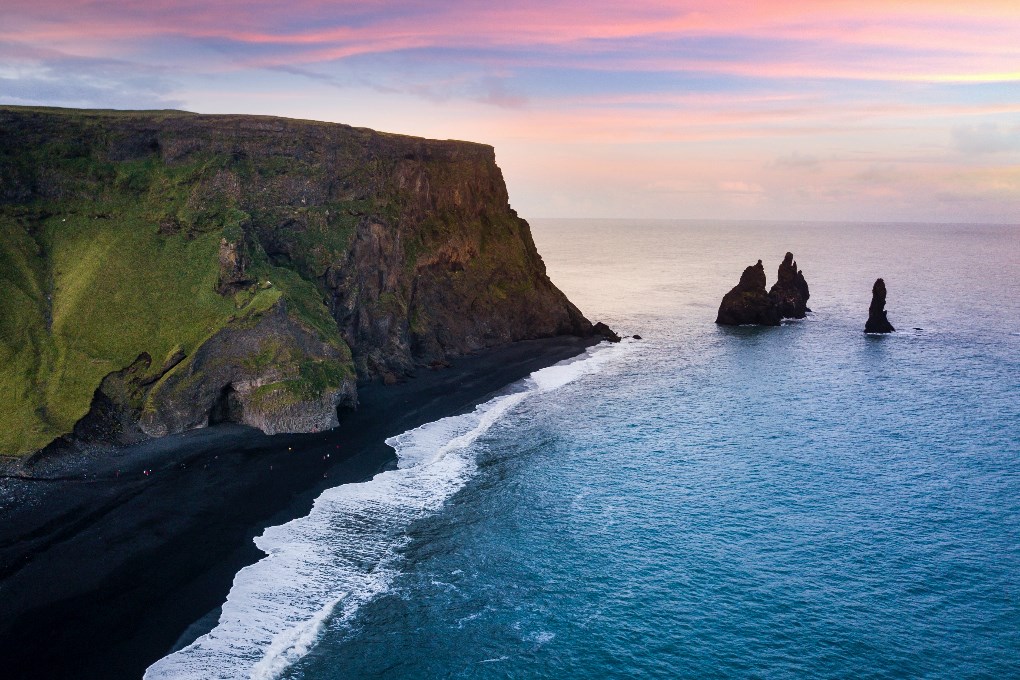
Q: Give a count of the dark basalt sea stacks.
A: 3